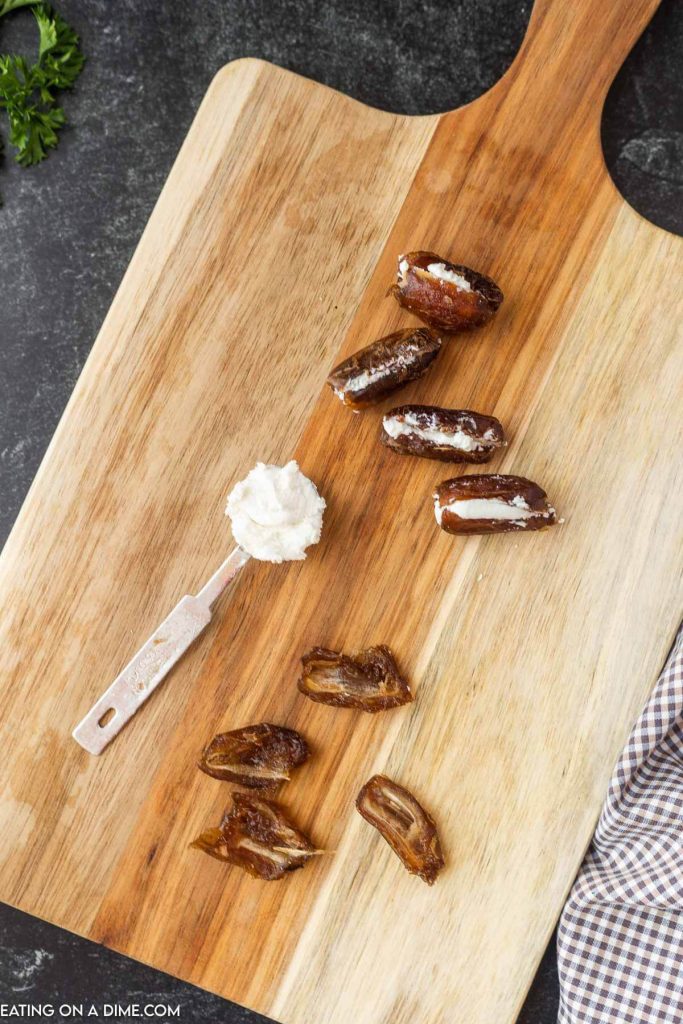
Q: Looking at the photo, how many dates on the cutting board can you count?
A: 8